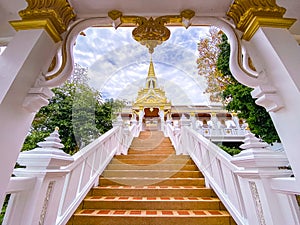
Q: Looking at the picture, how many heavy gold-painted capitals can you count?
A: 2